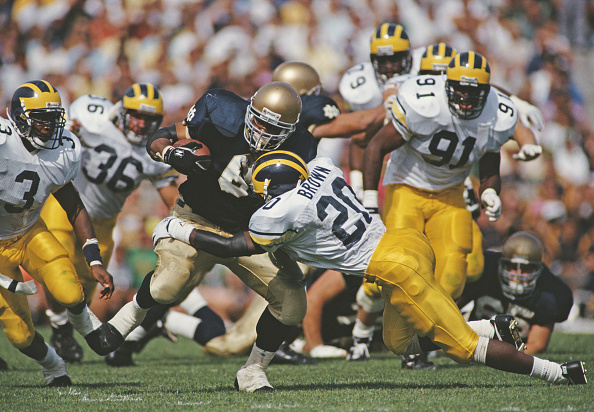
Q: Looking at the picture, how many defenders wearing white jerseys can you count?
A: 6